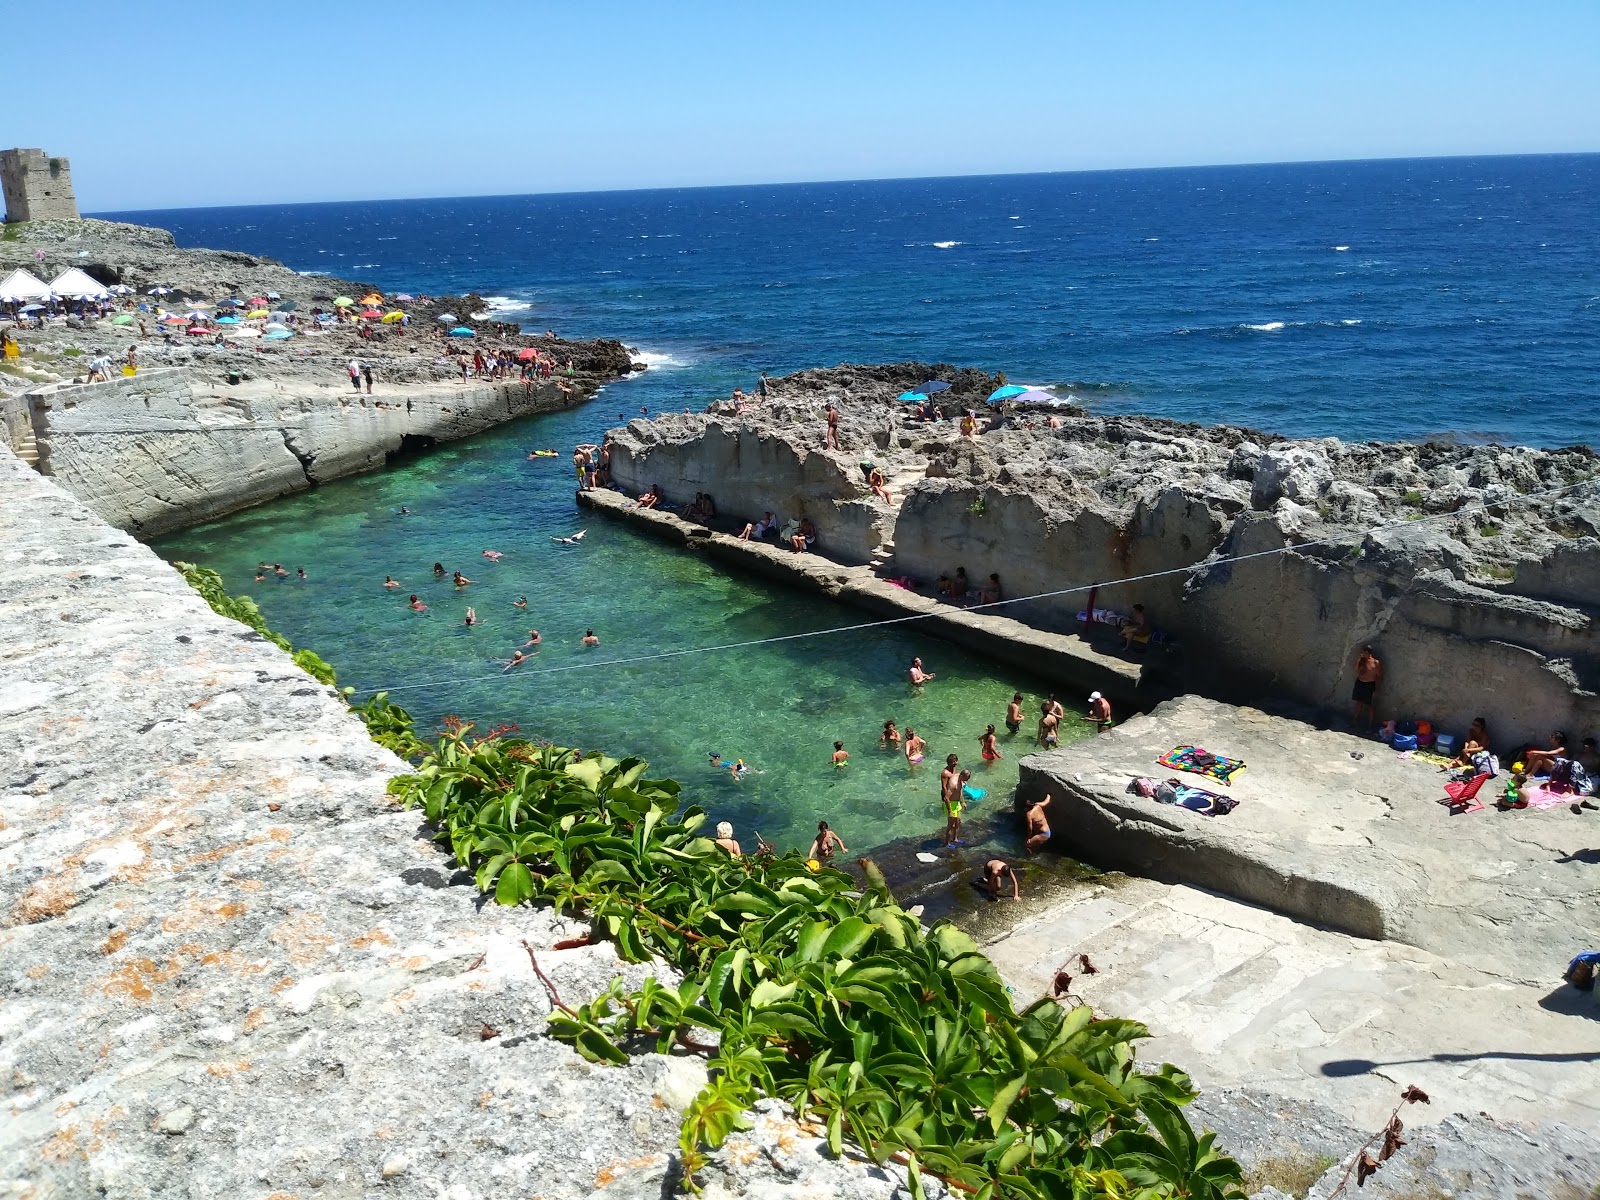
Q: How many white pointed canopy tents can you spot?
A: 2